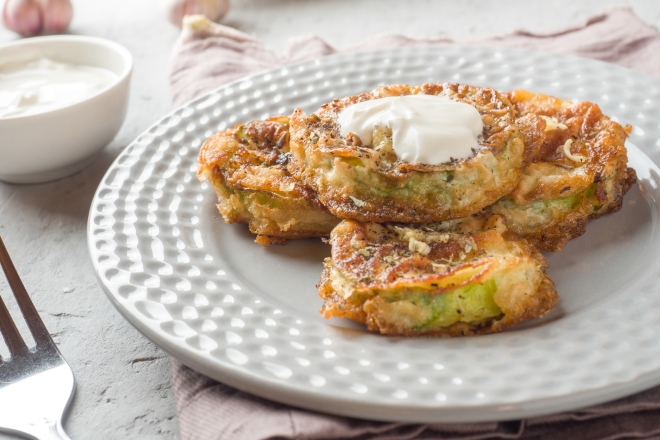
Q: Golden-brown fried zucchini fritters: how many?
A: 4